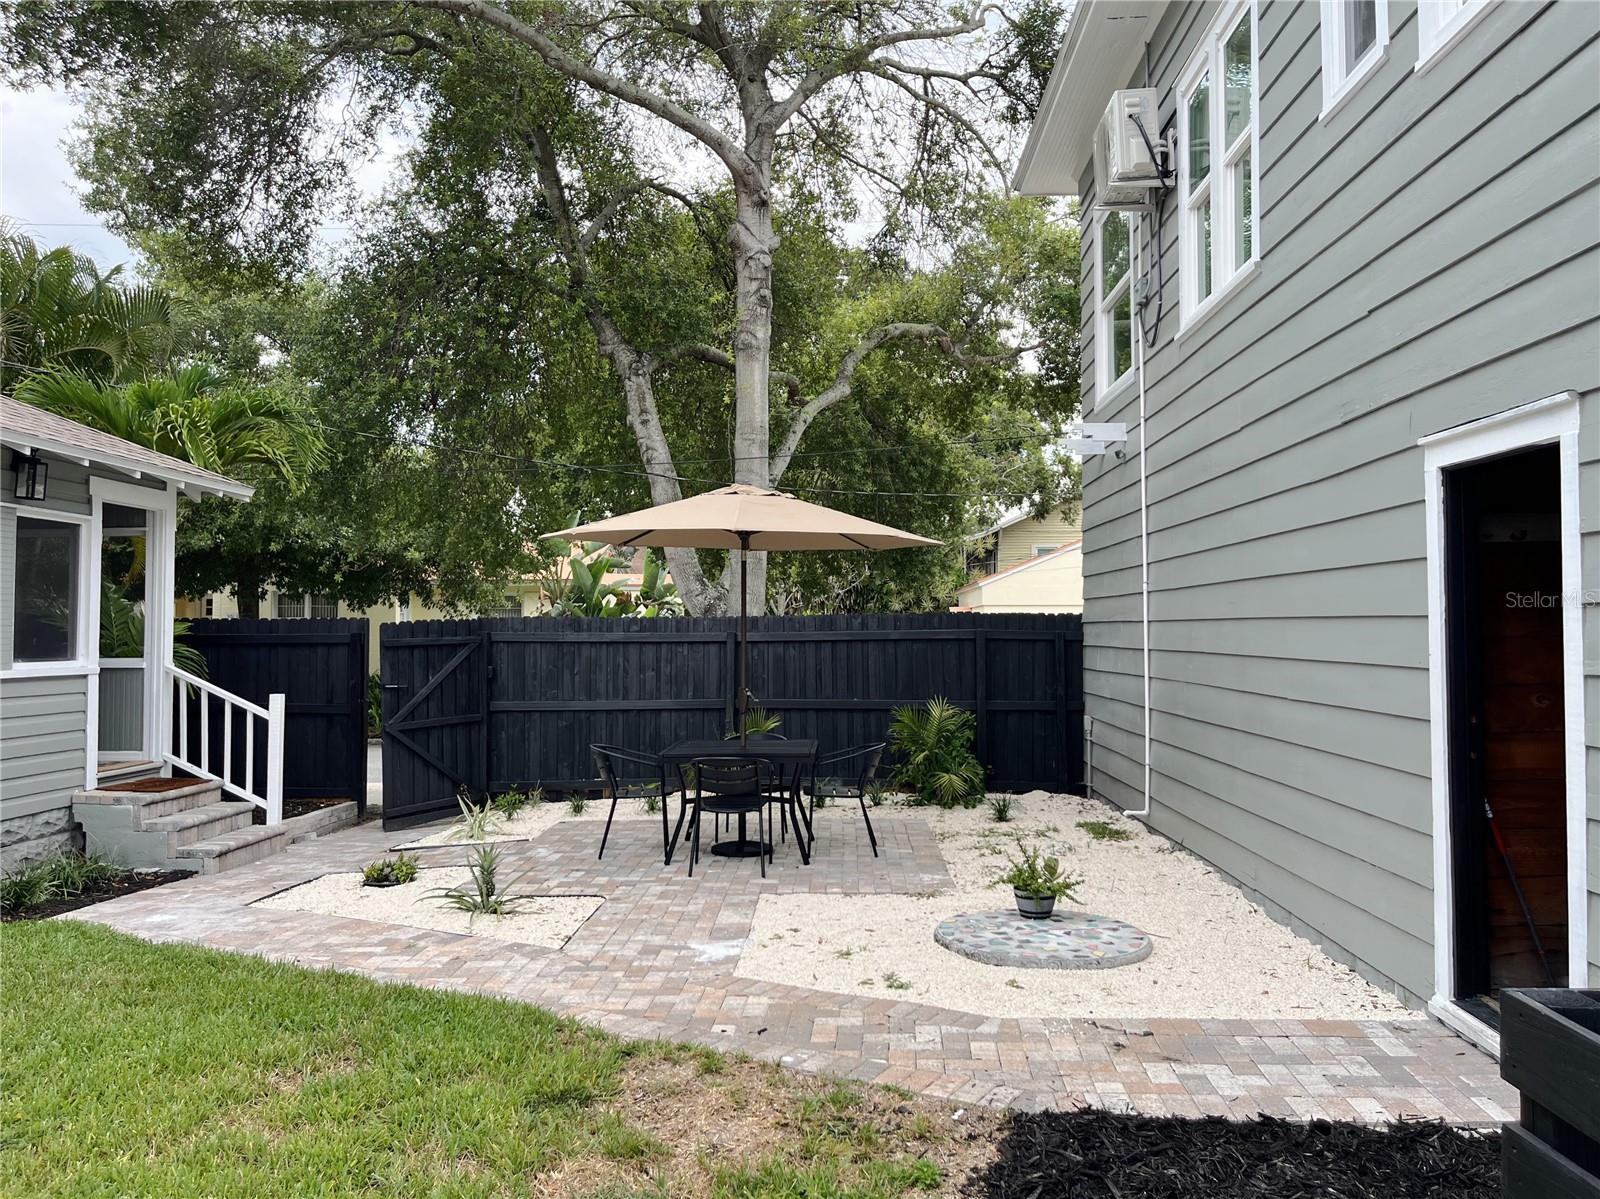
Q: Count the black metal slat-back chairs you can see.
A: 4